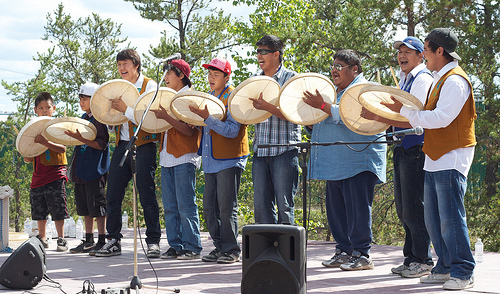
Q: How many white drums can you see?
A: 9